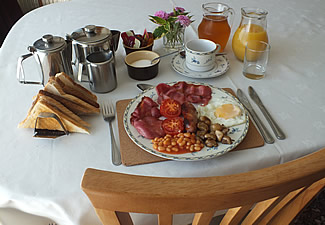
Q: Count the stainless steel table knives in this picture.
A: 2